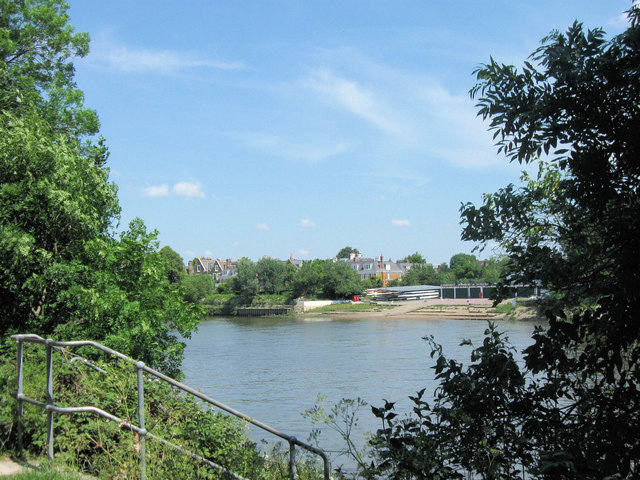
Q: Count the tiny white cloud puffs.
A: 5